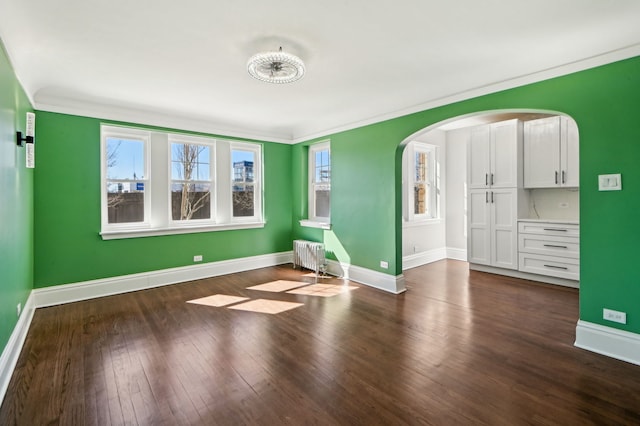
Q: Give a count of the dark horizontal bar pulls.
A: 3